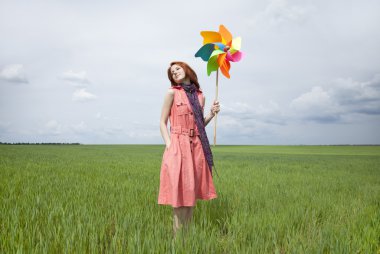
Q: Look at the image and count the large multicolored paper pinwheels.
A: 1